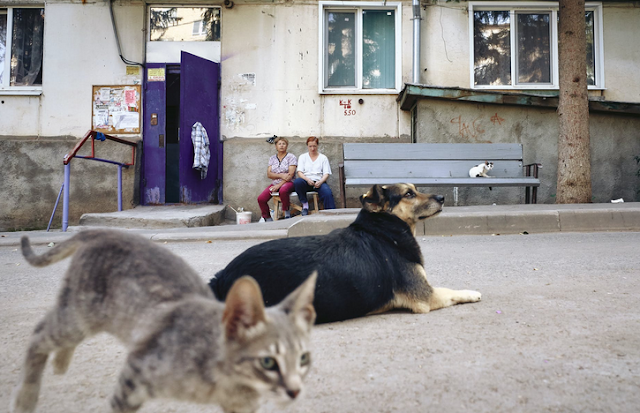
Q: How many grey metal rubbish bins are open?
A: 0